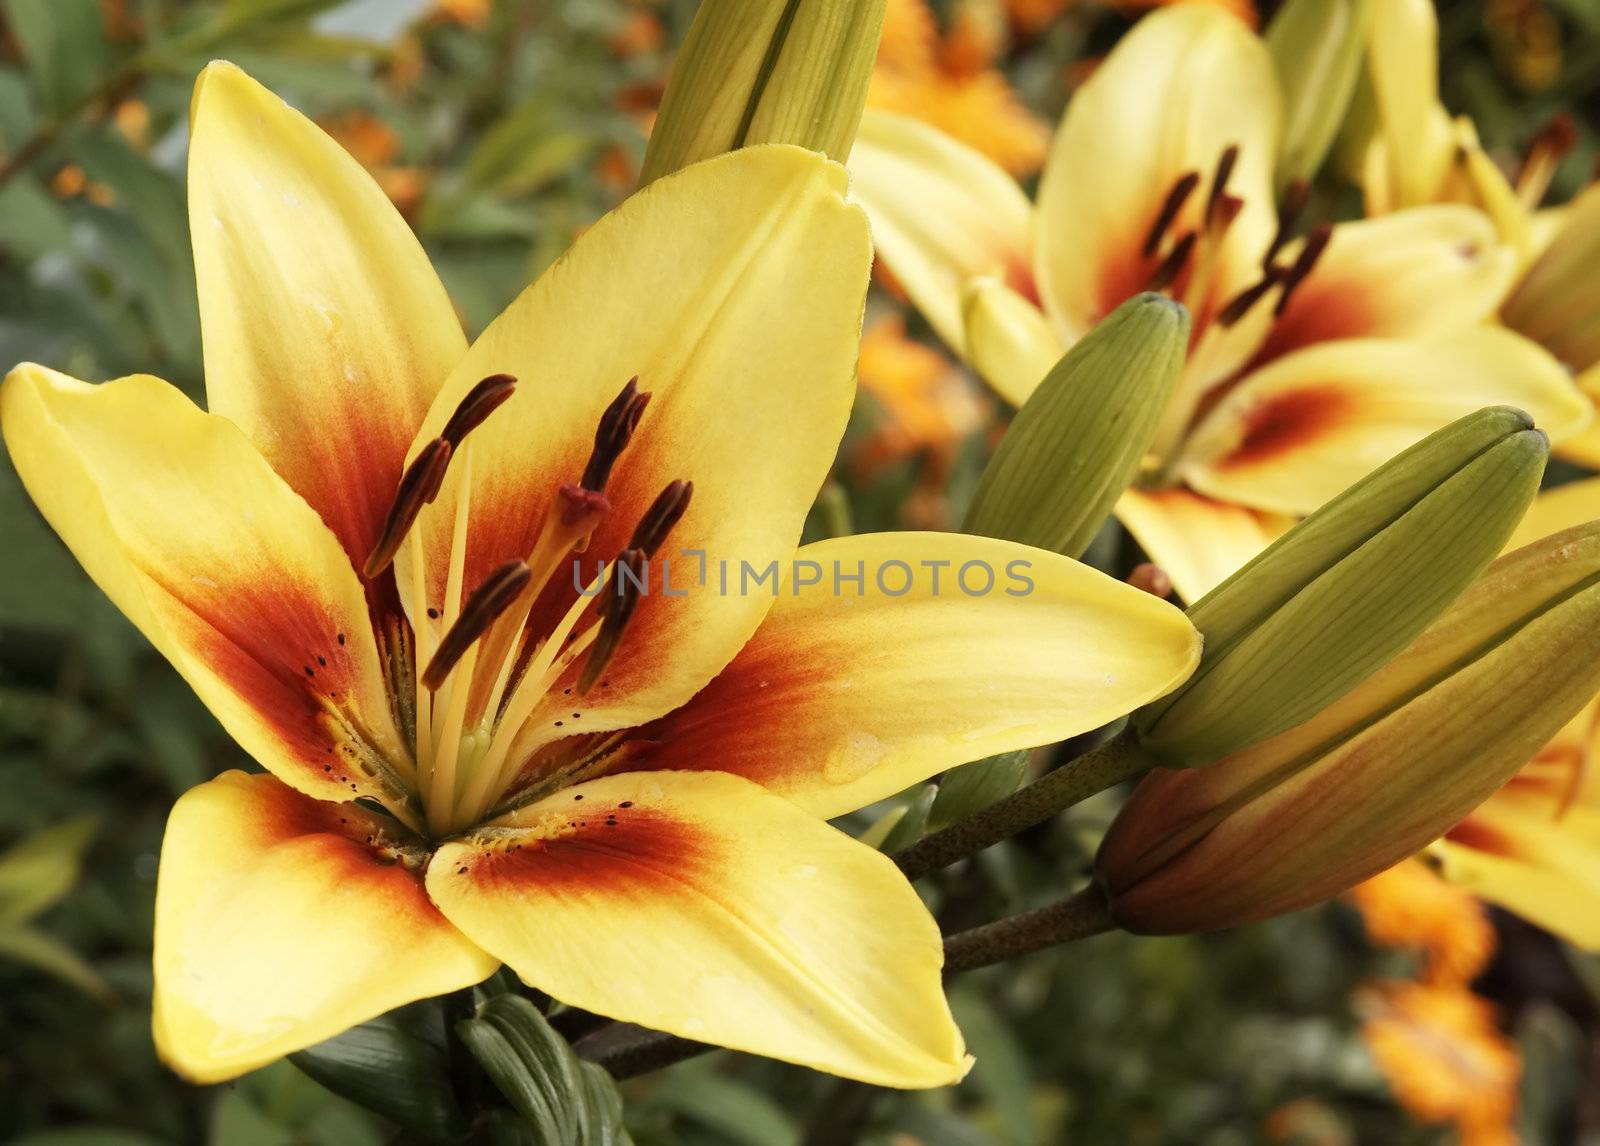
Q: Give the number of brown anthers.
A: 12